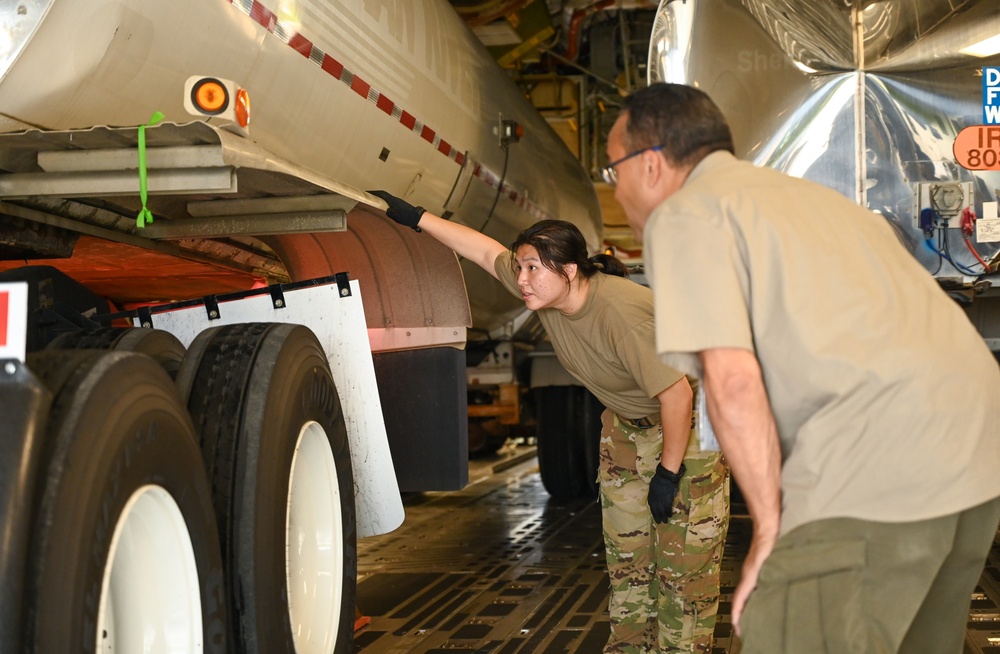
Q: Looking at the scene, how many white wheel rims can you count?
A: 2